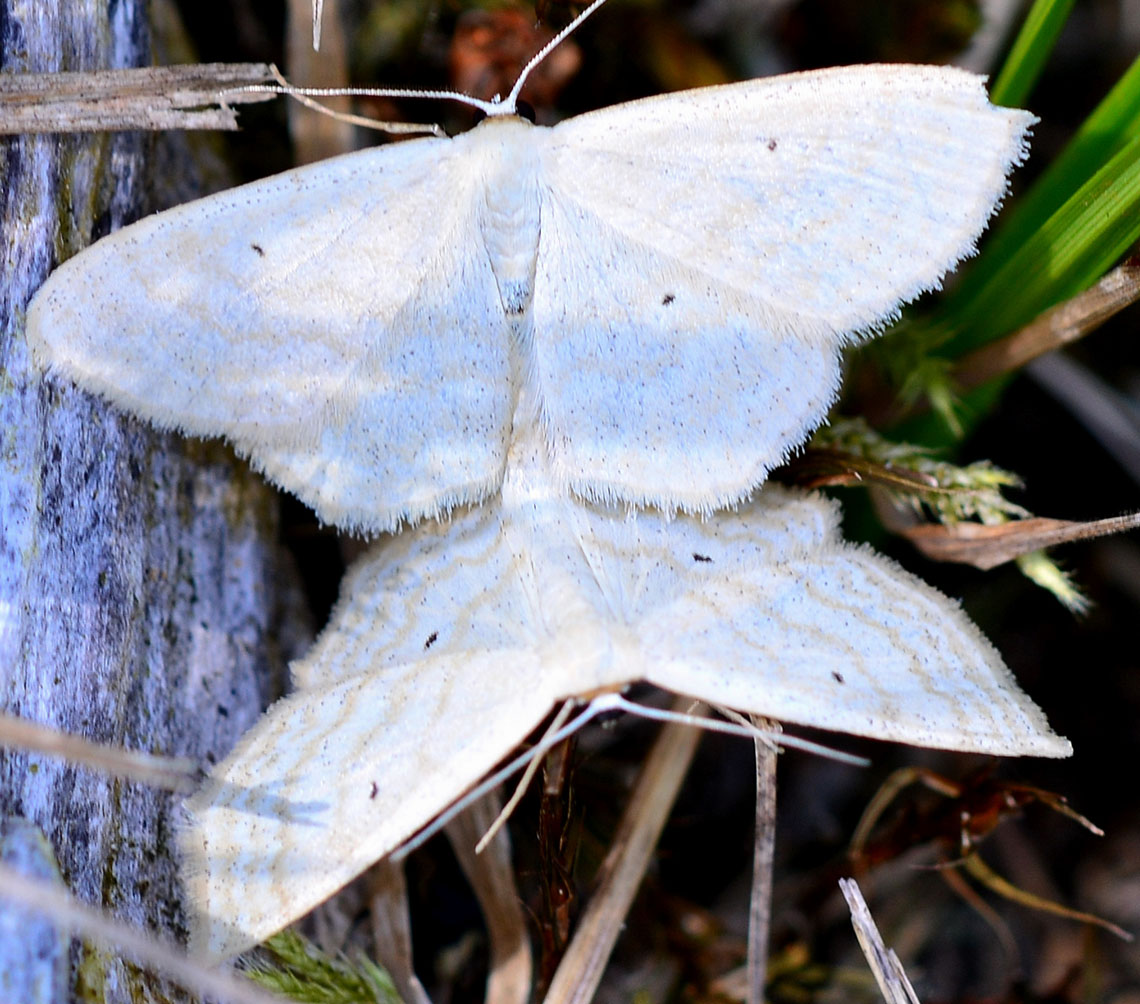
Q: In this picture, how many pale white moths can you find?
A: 2